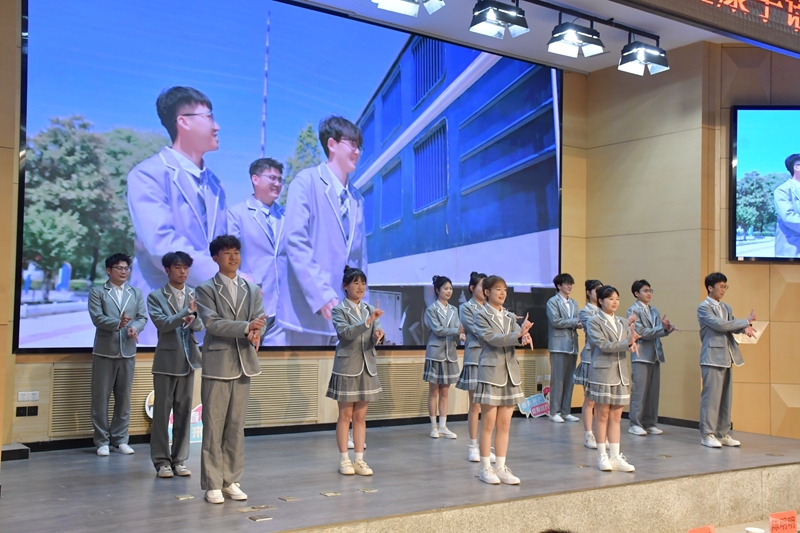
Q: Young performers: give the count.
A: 12